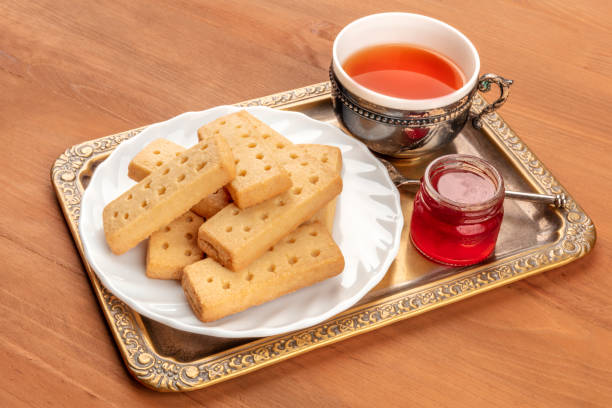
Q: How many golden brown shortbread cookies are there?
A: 8